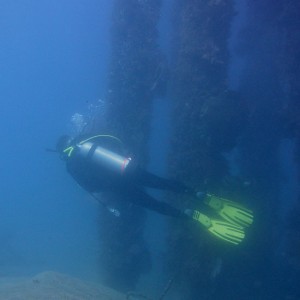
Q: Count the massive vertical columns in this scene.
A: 3